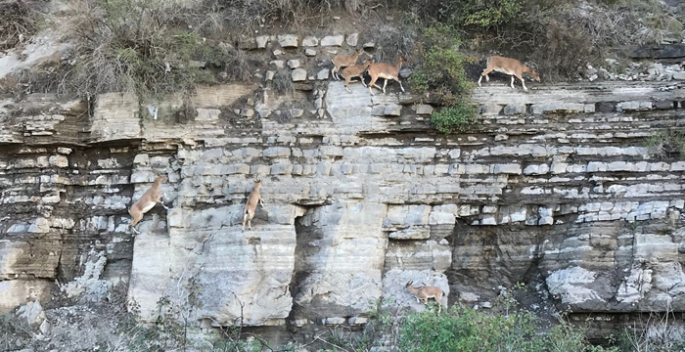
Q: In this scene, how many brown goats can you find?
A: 7